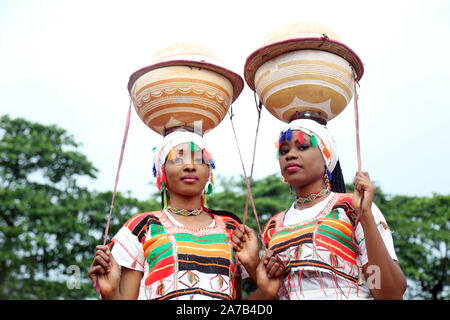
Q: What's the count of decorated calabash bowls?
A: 2